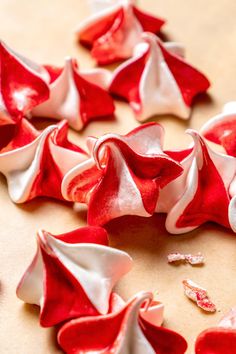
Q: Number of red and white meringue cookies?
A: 11